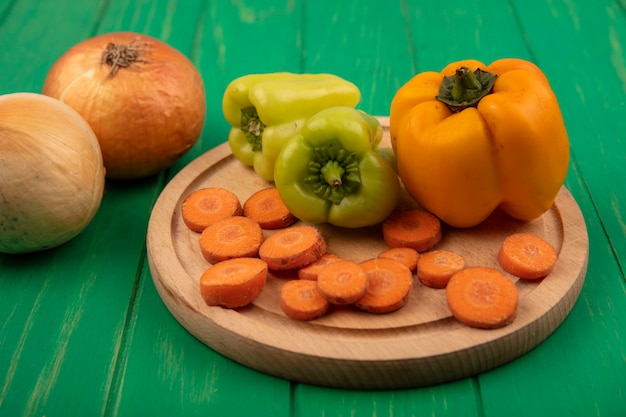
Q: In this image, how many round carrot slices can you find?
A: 14